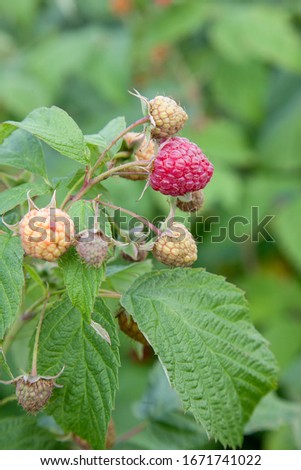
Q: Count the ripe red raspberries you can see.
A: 1